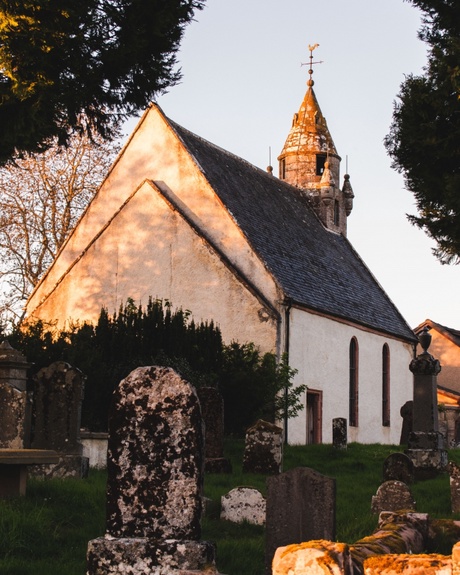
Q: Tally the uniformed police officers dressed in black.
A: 0